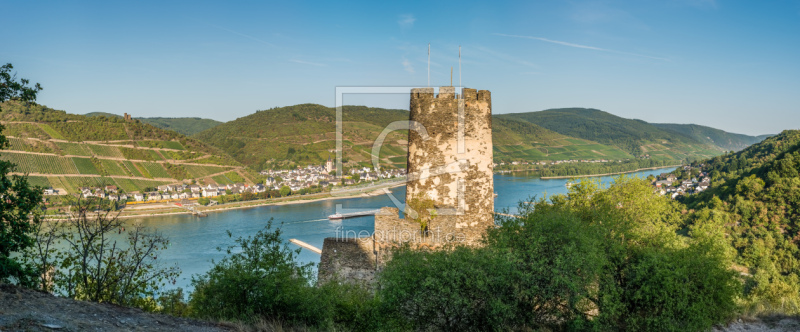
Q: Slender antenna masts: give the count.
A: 2